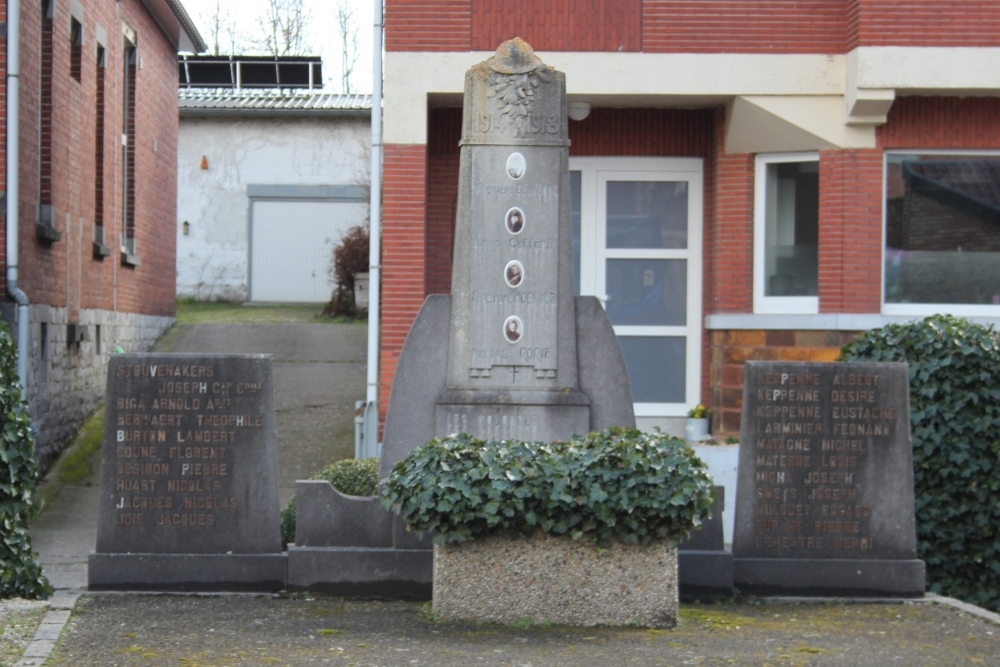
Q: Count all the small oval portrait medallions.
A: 4